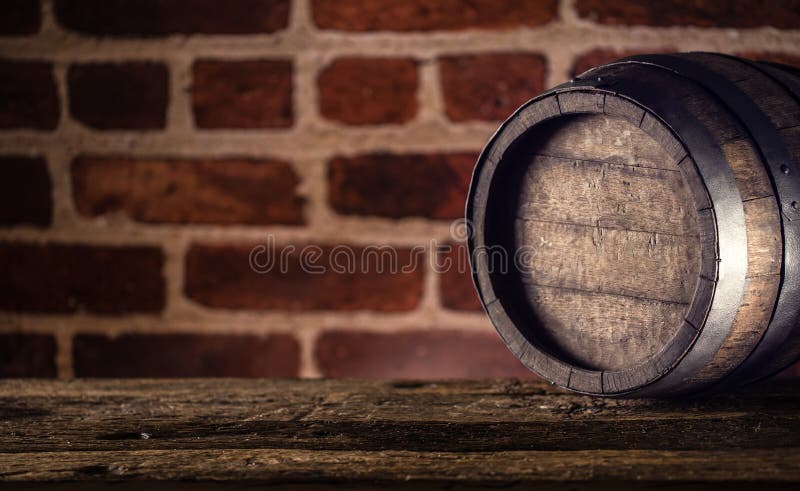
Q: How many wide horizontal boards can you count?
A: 4